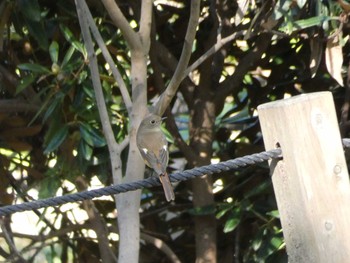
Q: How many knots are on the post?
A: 3